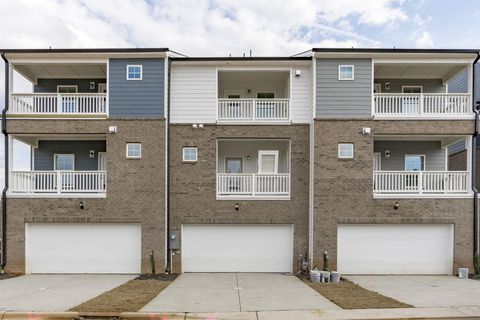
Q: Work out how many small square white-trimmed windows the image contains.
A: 5